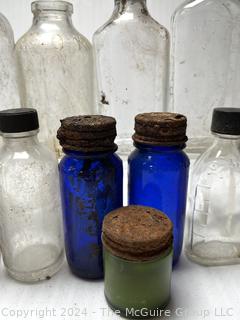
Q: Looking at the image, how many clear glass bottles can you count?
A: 6